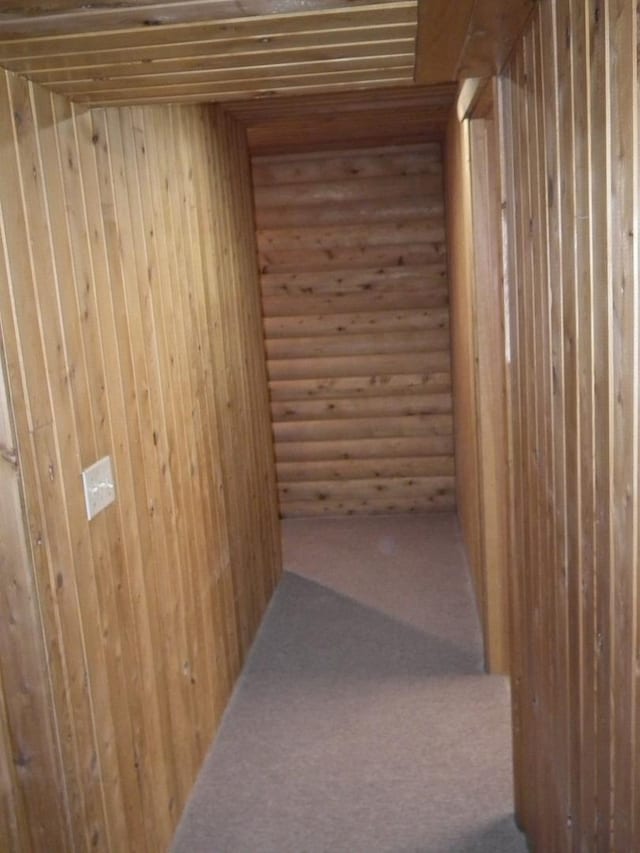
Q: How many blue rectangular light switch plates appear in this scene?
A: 0